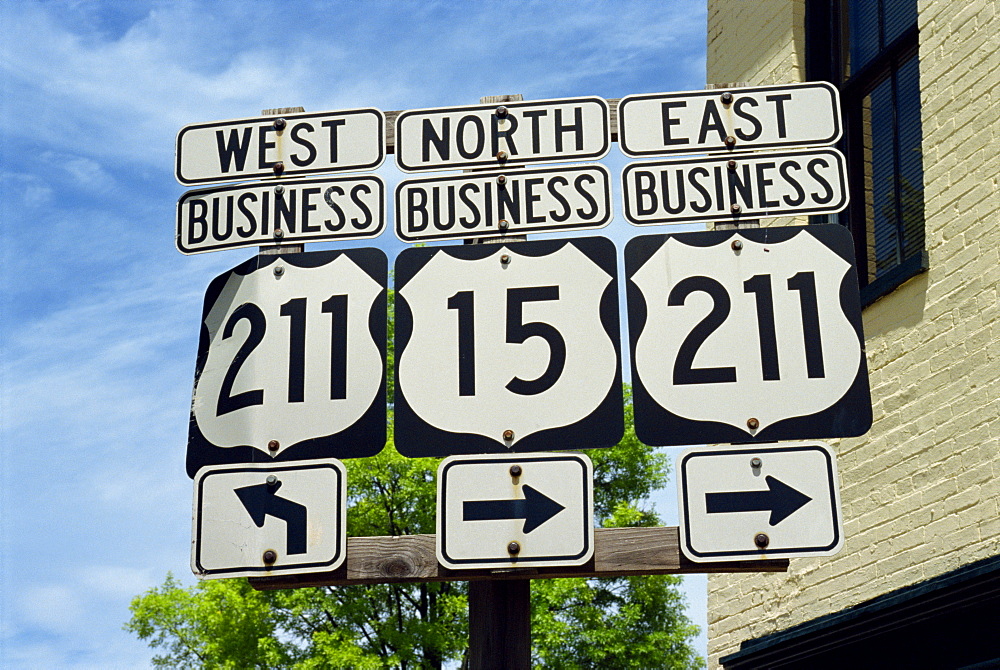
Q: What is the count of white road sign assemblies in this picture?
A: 3